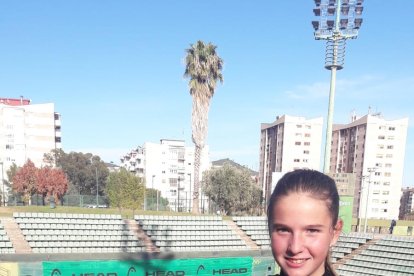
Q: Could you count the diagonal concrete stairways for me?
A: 4